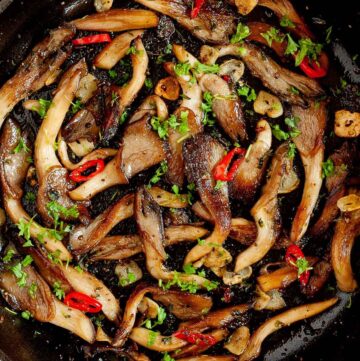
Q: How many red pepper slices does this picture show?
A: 8